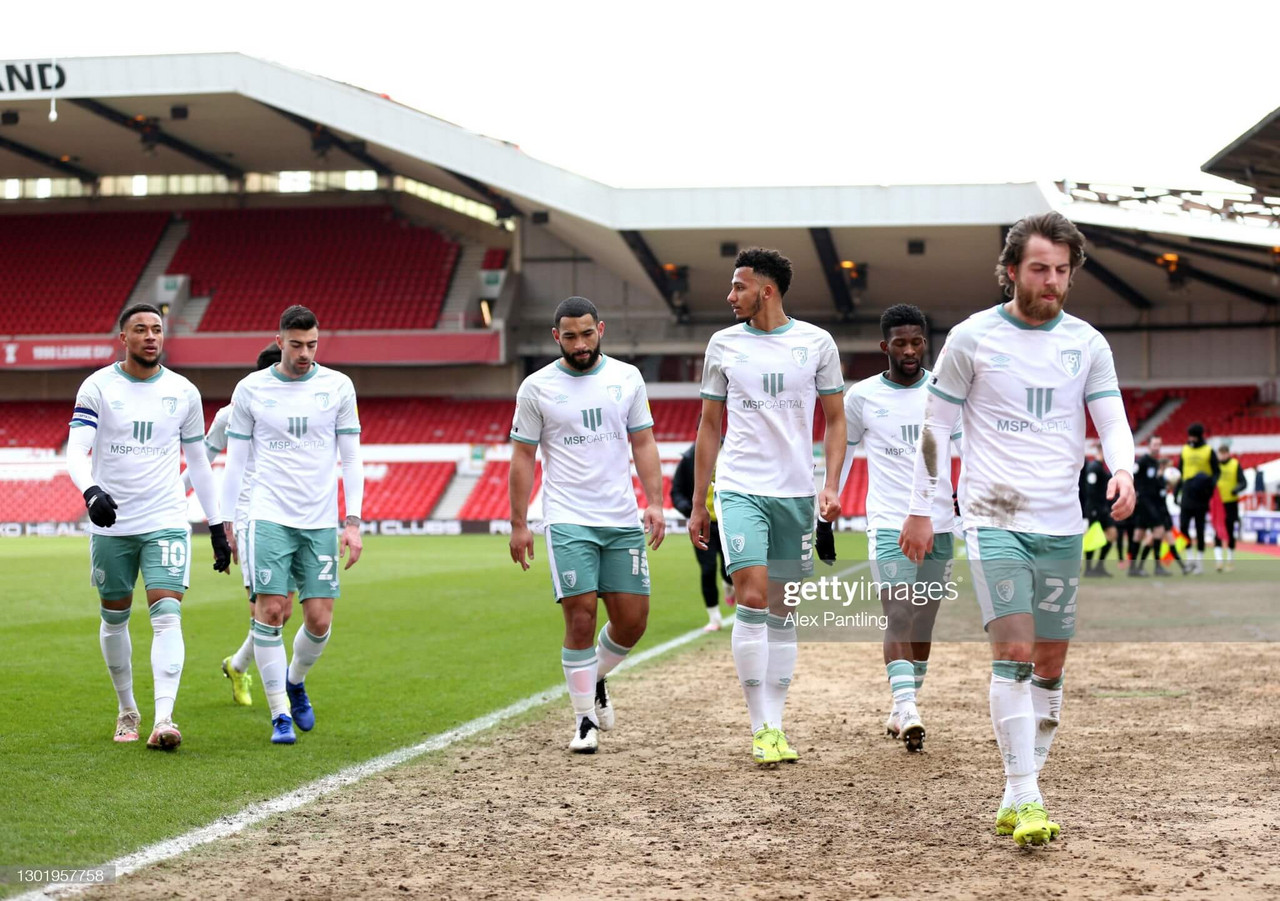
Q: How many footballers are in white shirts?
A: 7